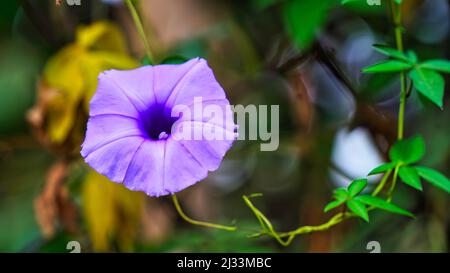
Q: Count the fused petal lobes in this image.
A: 5